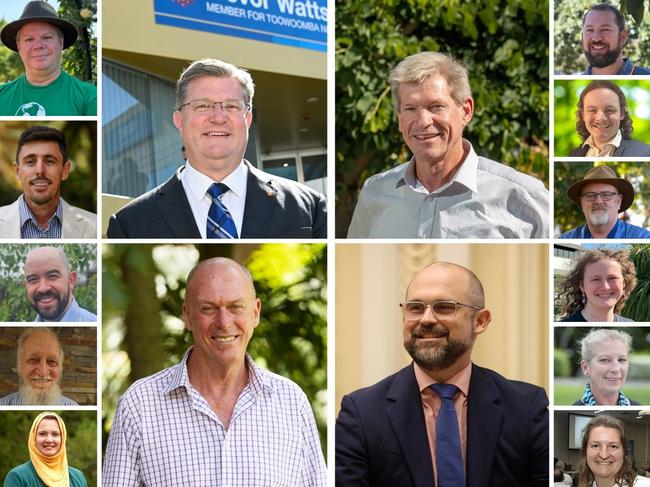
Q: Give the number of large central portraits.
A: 4